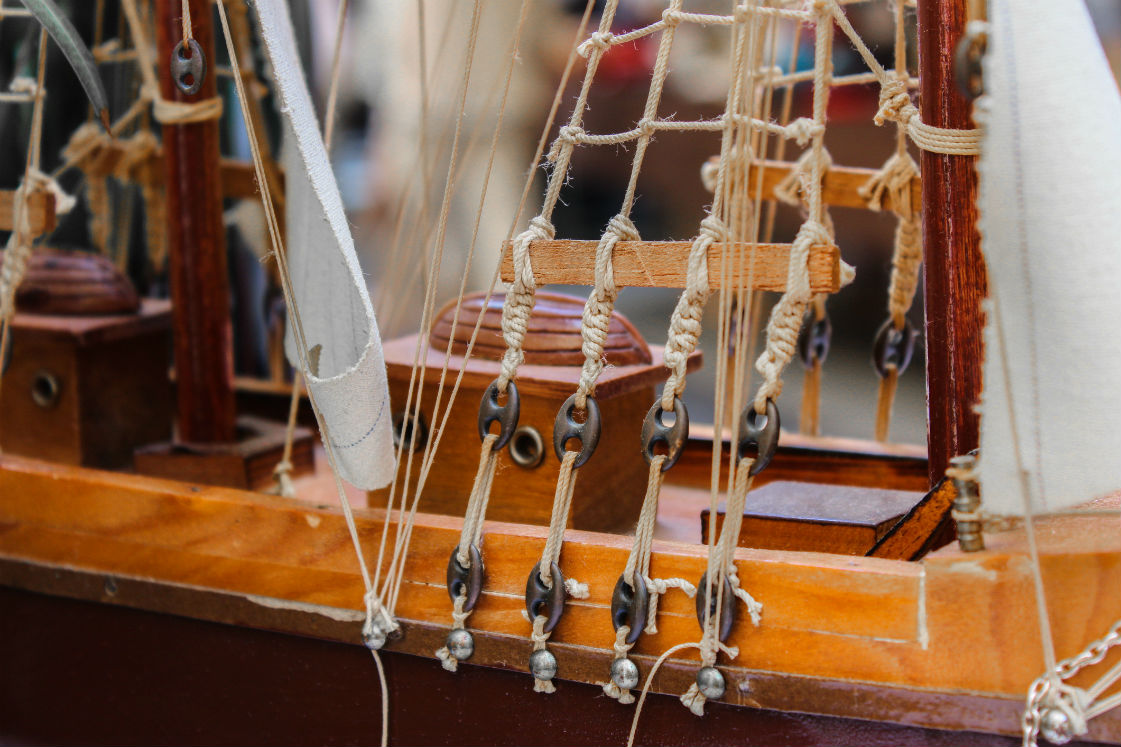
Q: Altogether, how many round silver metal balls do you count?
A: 6